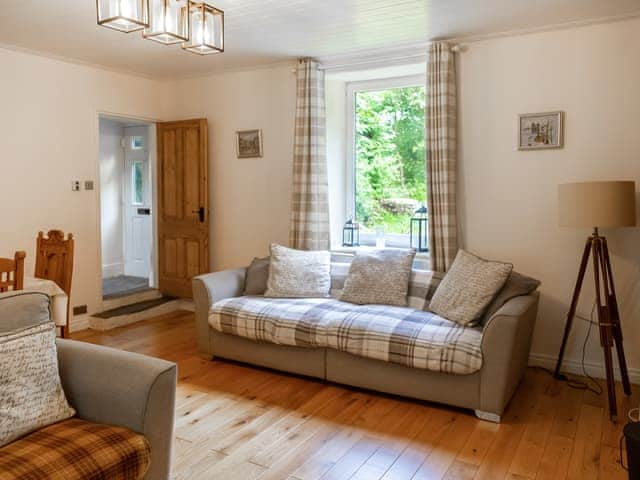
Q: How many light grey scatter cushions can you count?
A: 4